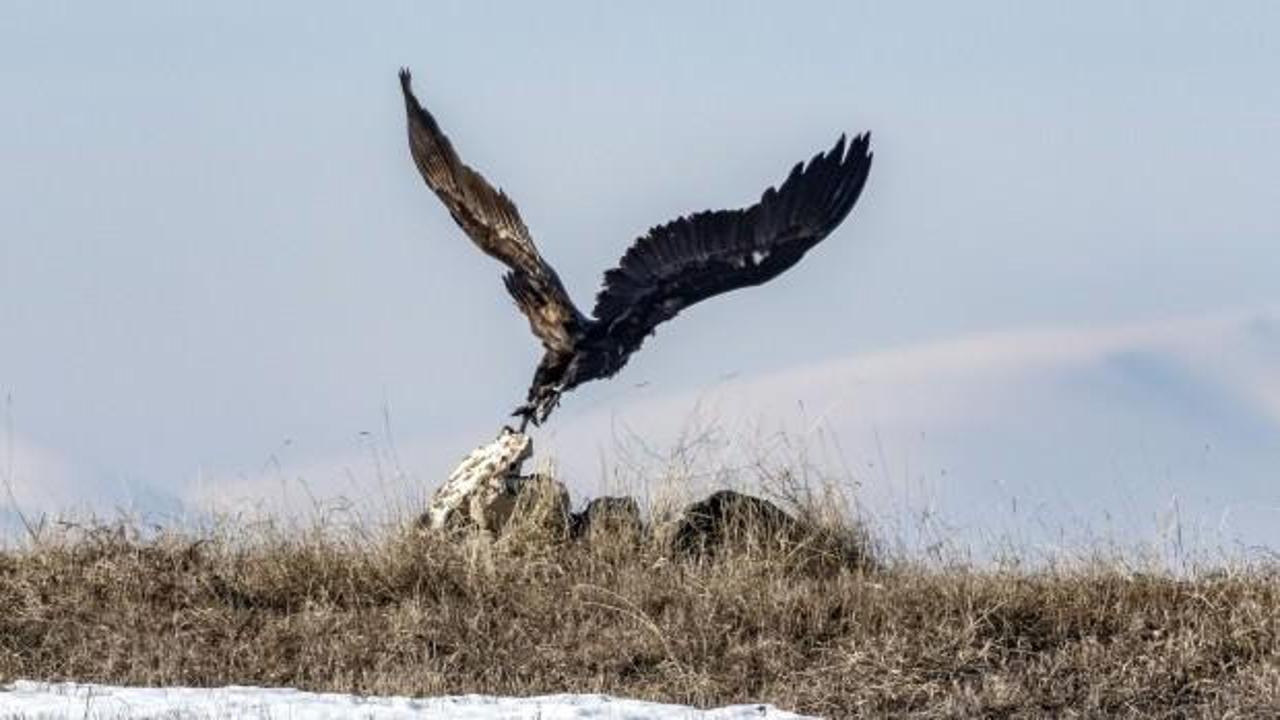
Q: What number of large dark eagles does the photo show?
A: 1